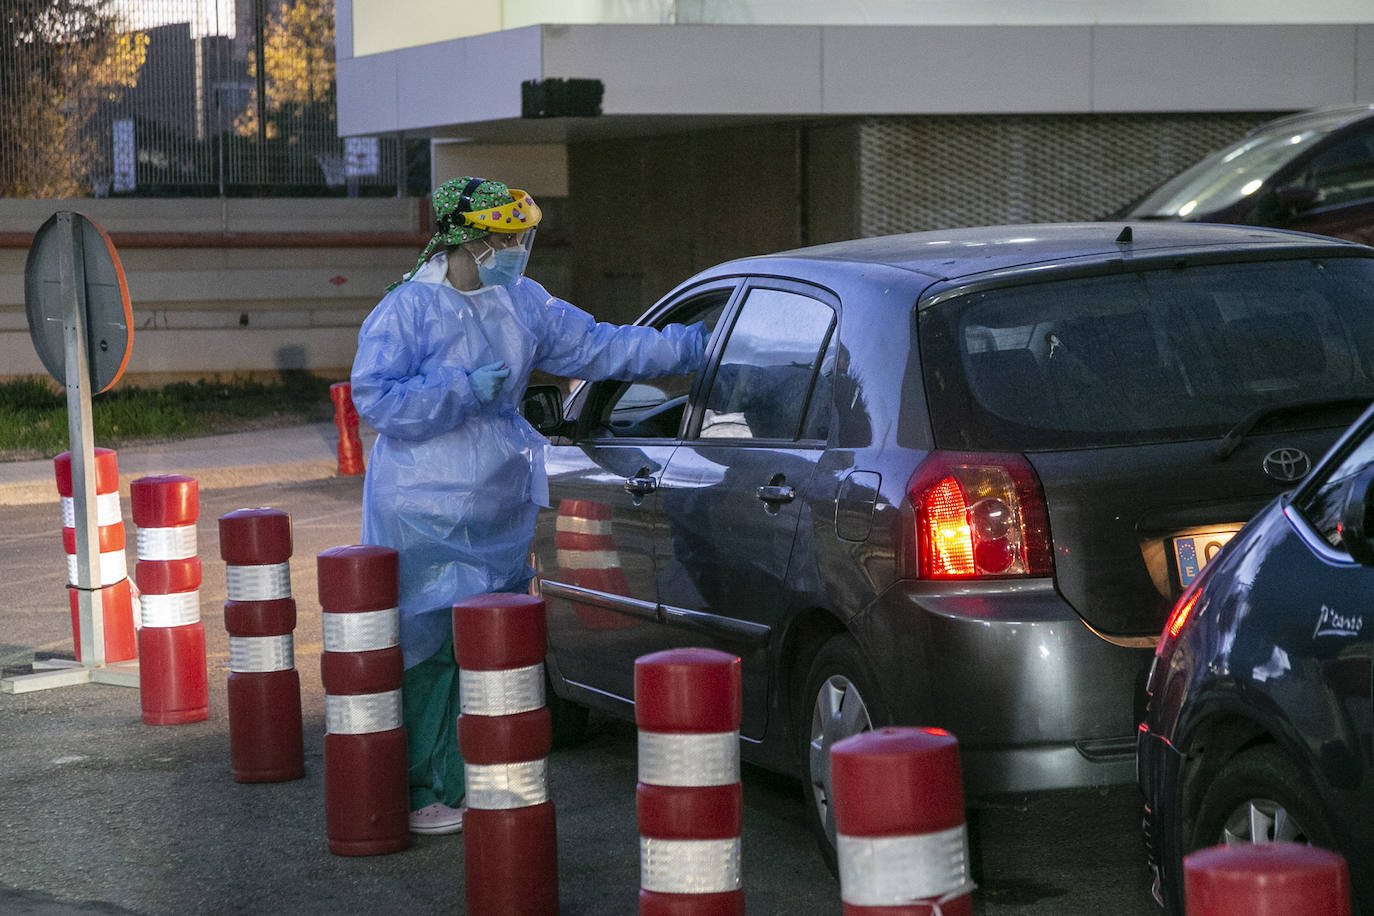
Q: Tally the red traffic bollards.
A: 9